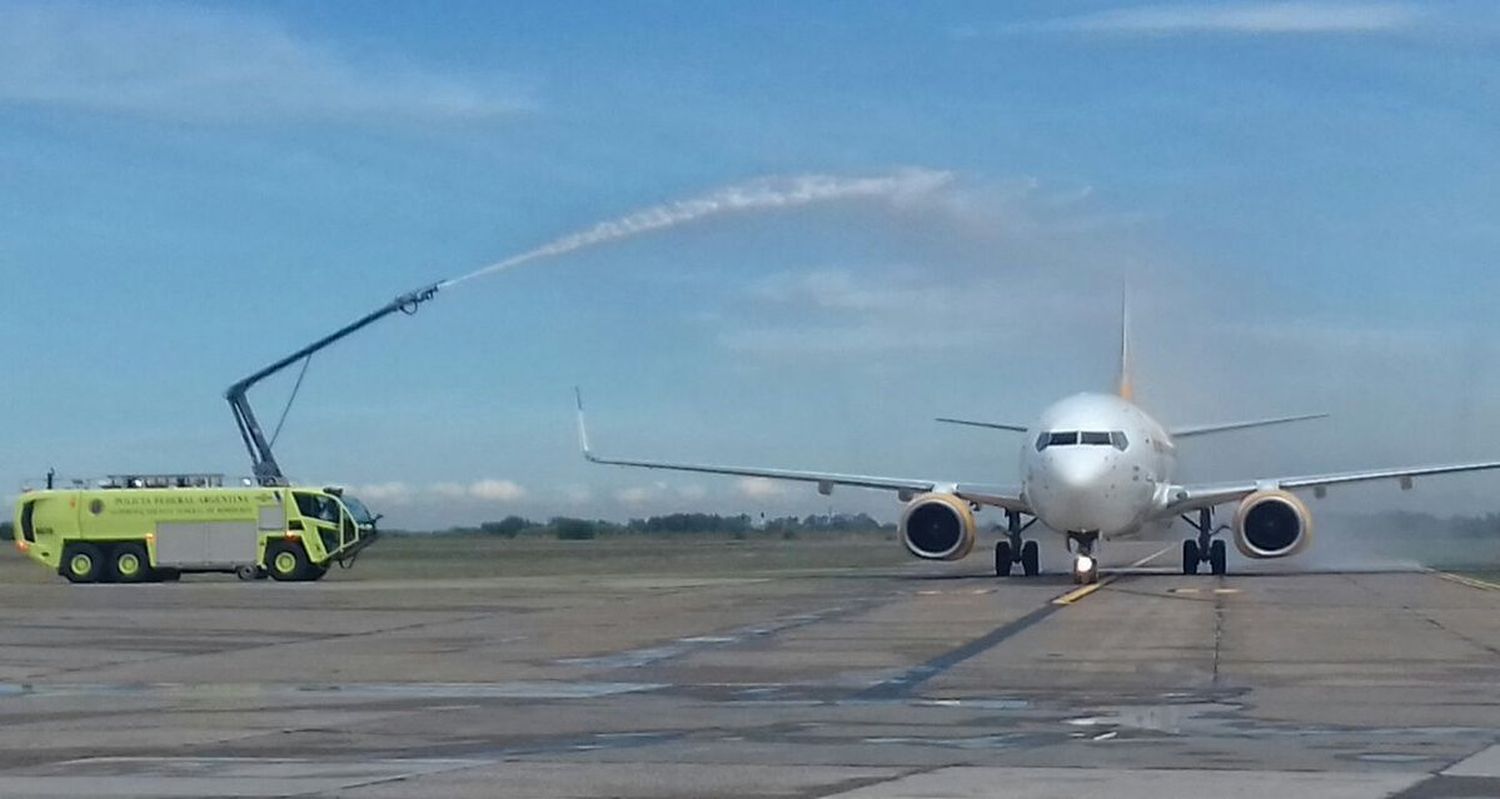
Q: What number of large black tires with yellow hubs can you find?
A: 3